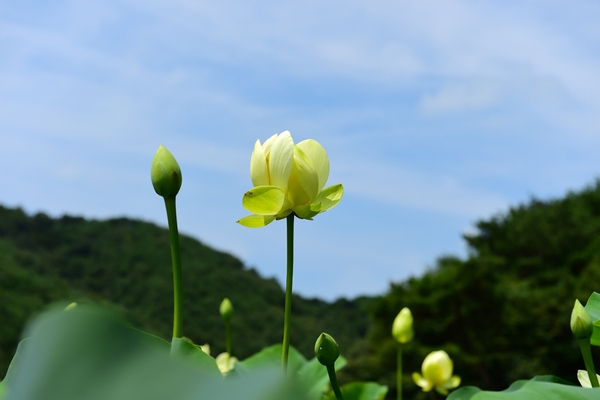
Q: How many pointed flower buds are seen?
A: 5